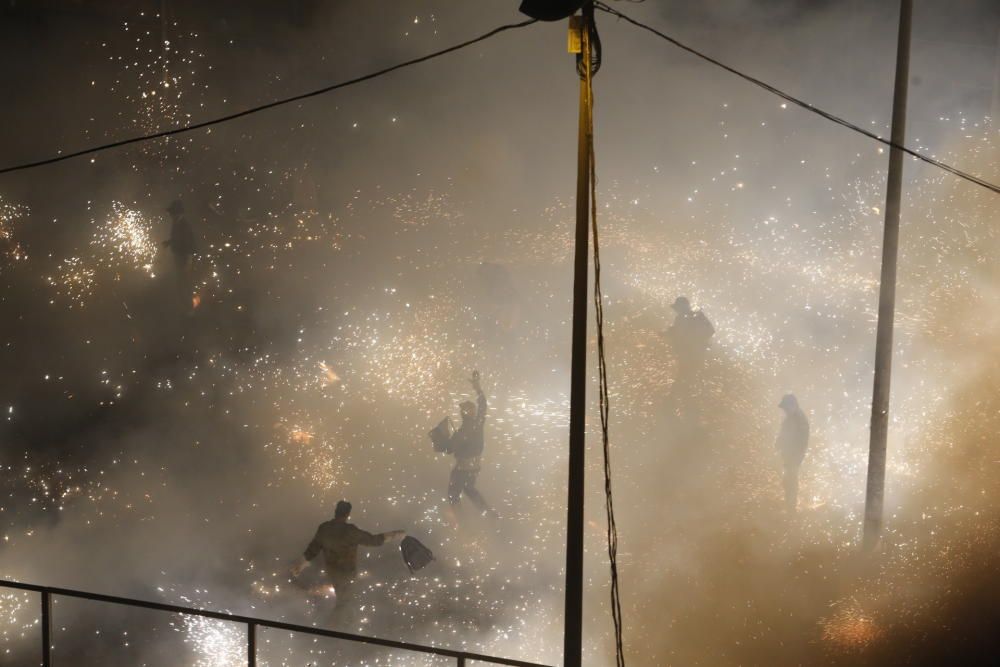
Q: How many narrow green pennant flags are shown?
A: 0